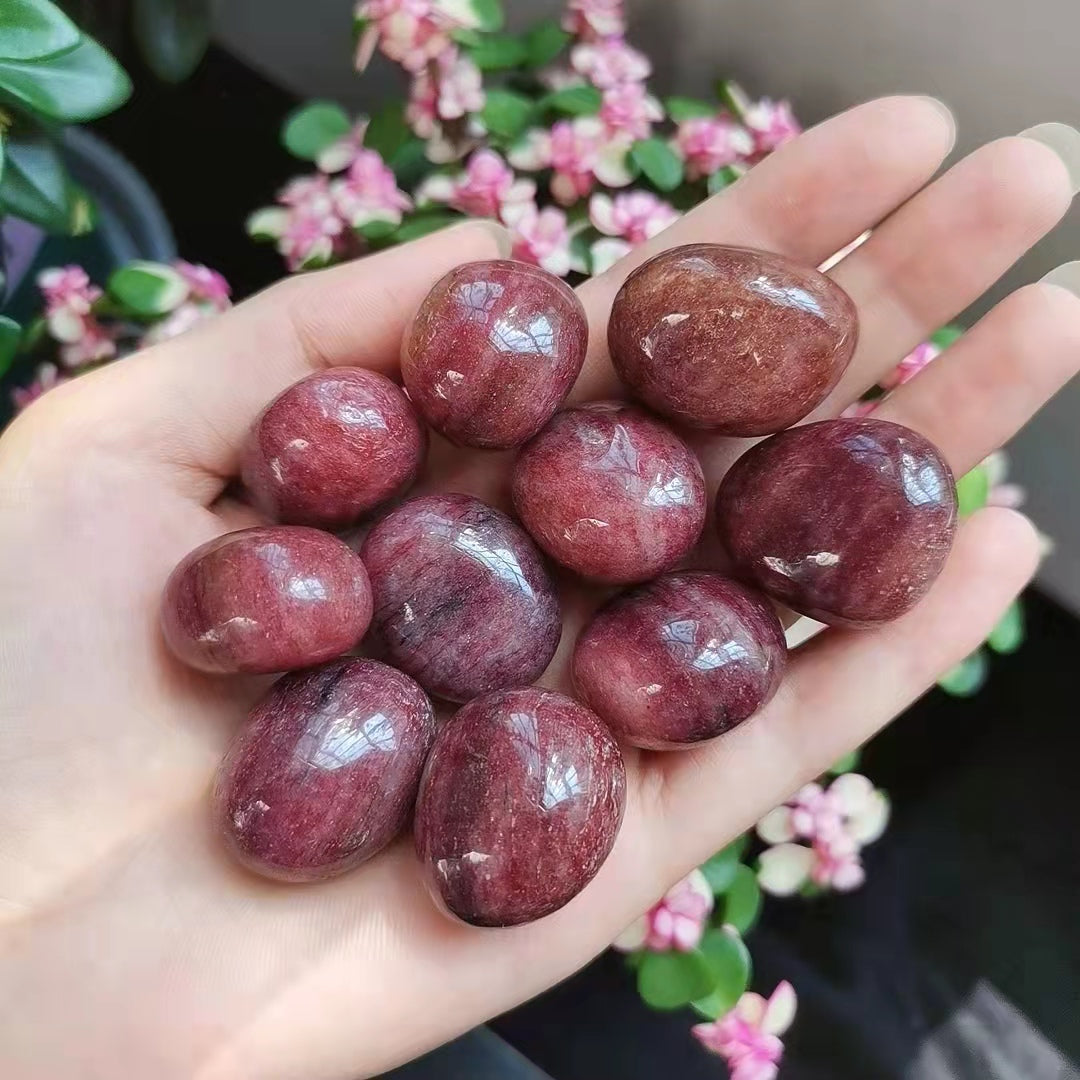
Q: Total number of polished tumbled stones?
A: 10